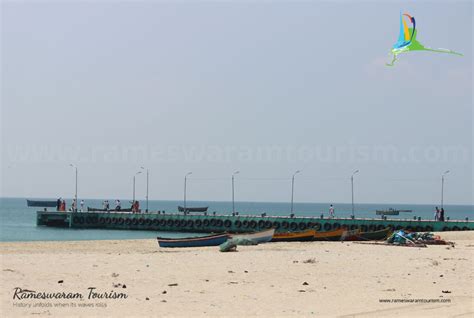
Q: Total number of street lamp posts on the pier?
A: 8